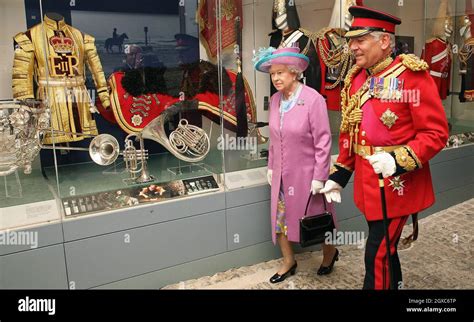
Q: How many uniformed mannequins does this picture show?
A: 5